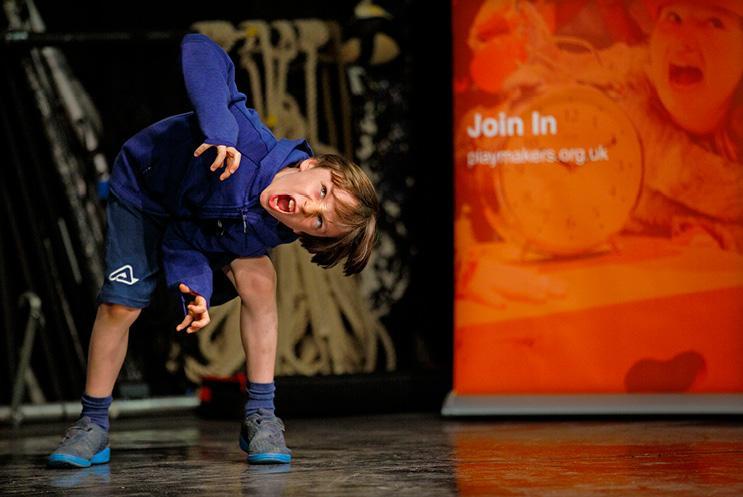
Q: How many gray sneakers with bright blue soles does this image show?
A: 2